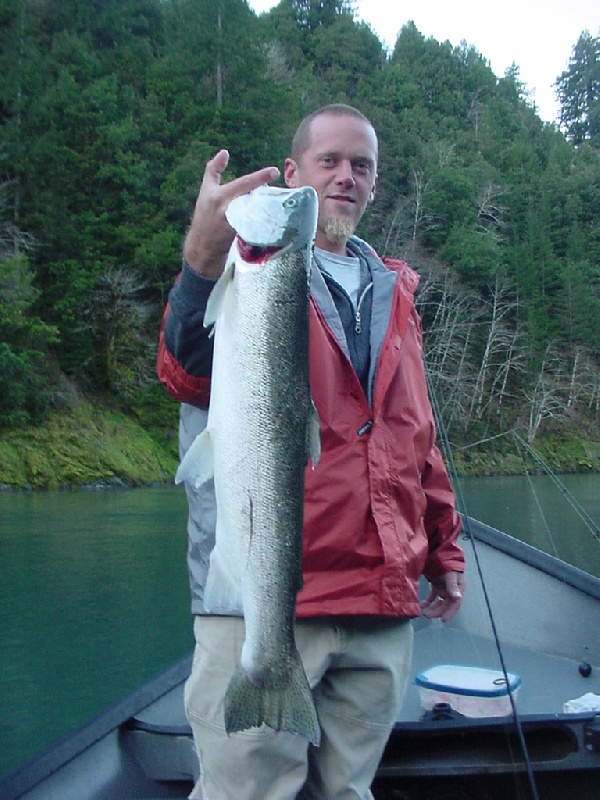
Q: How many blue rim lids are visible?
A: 1